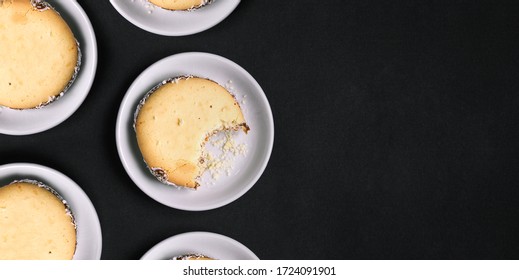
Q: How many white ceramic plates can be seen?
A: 5